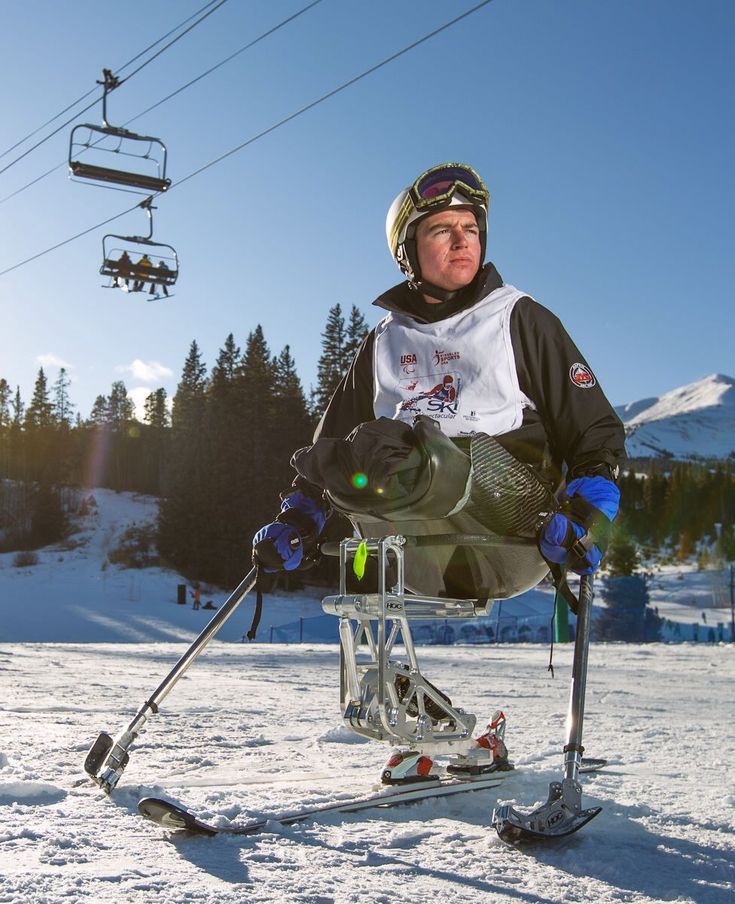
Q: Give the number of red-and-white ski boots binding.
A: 2